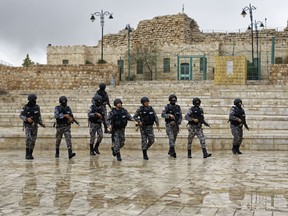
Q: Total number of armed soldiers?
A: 9